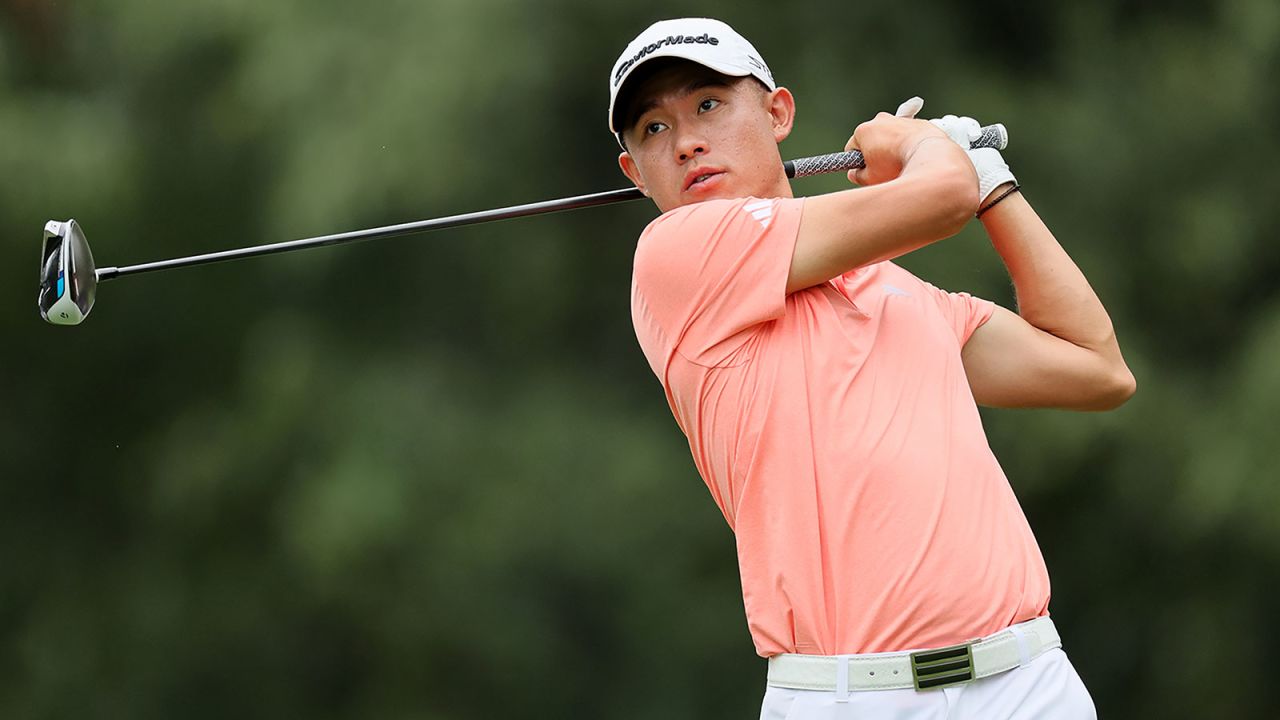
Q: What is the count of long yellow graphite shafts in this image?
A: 0